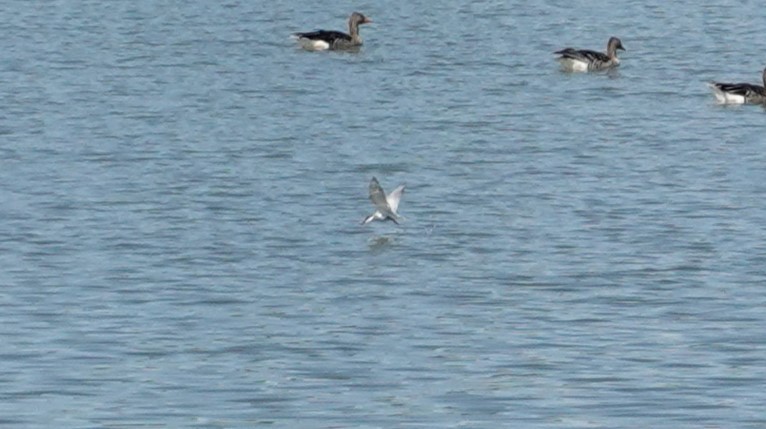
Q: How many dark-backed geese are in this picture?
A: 3